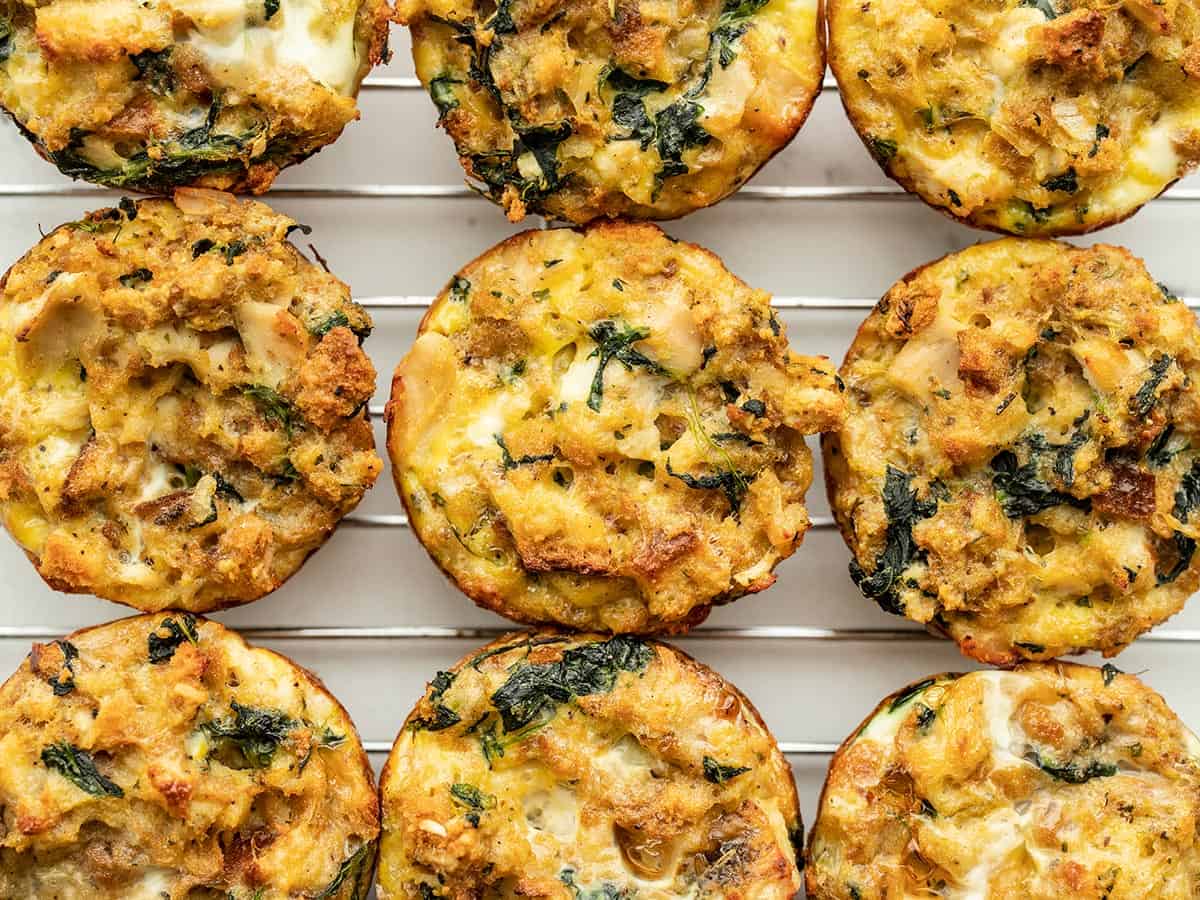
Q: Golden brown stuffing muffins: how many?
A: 9